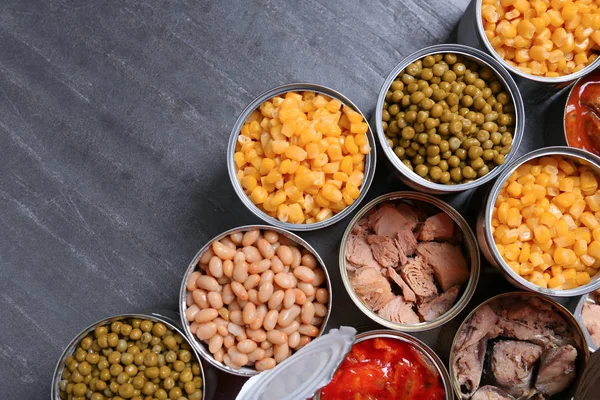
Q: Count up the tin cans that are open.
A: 11